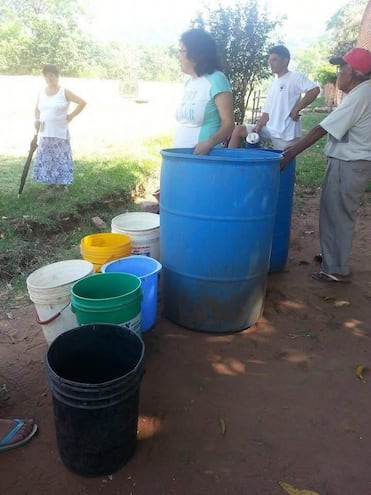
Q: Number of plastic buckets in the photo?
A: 6